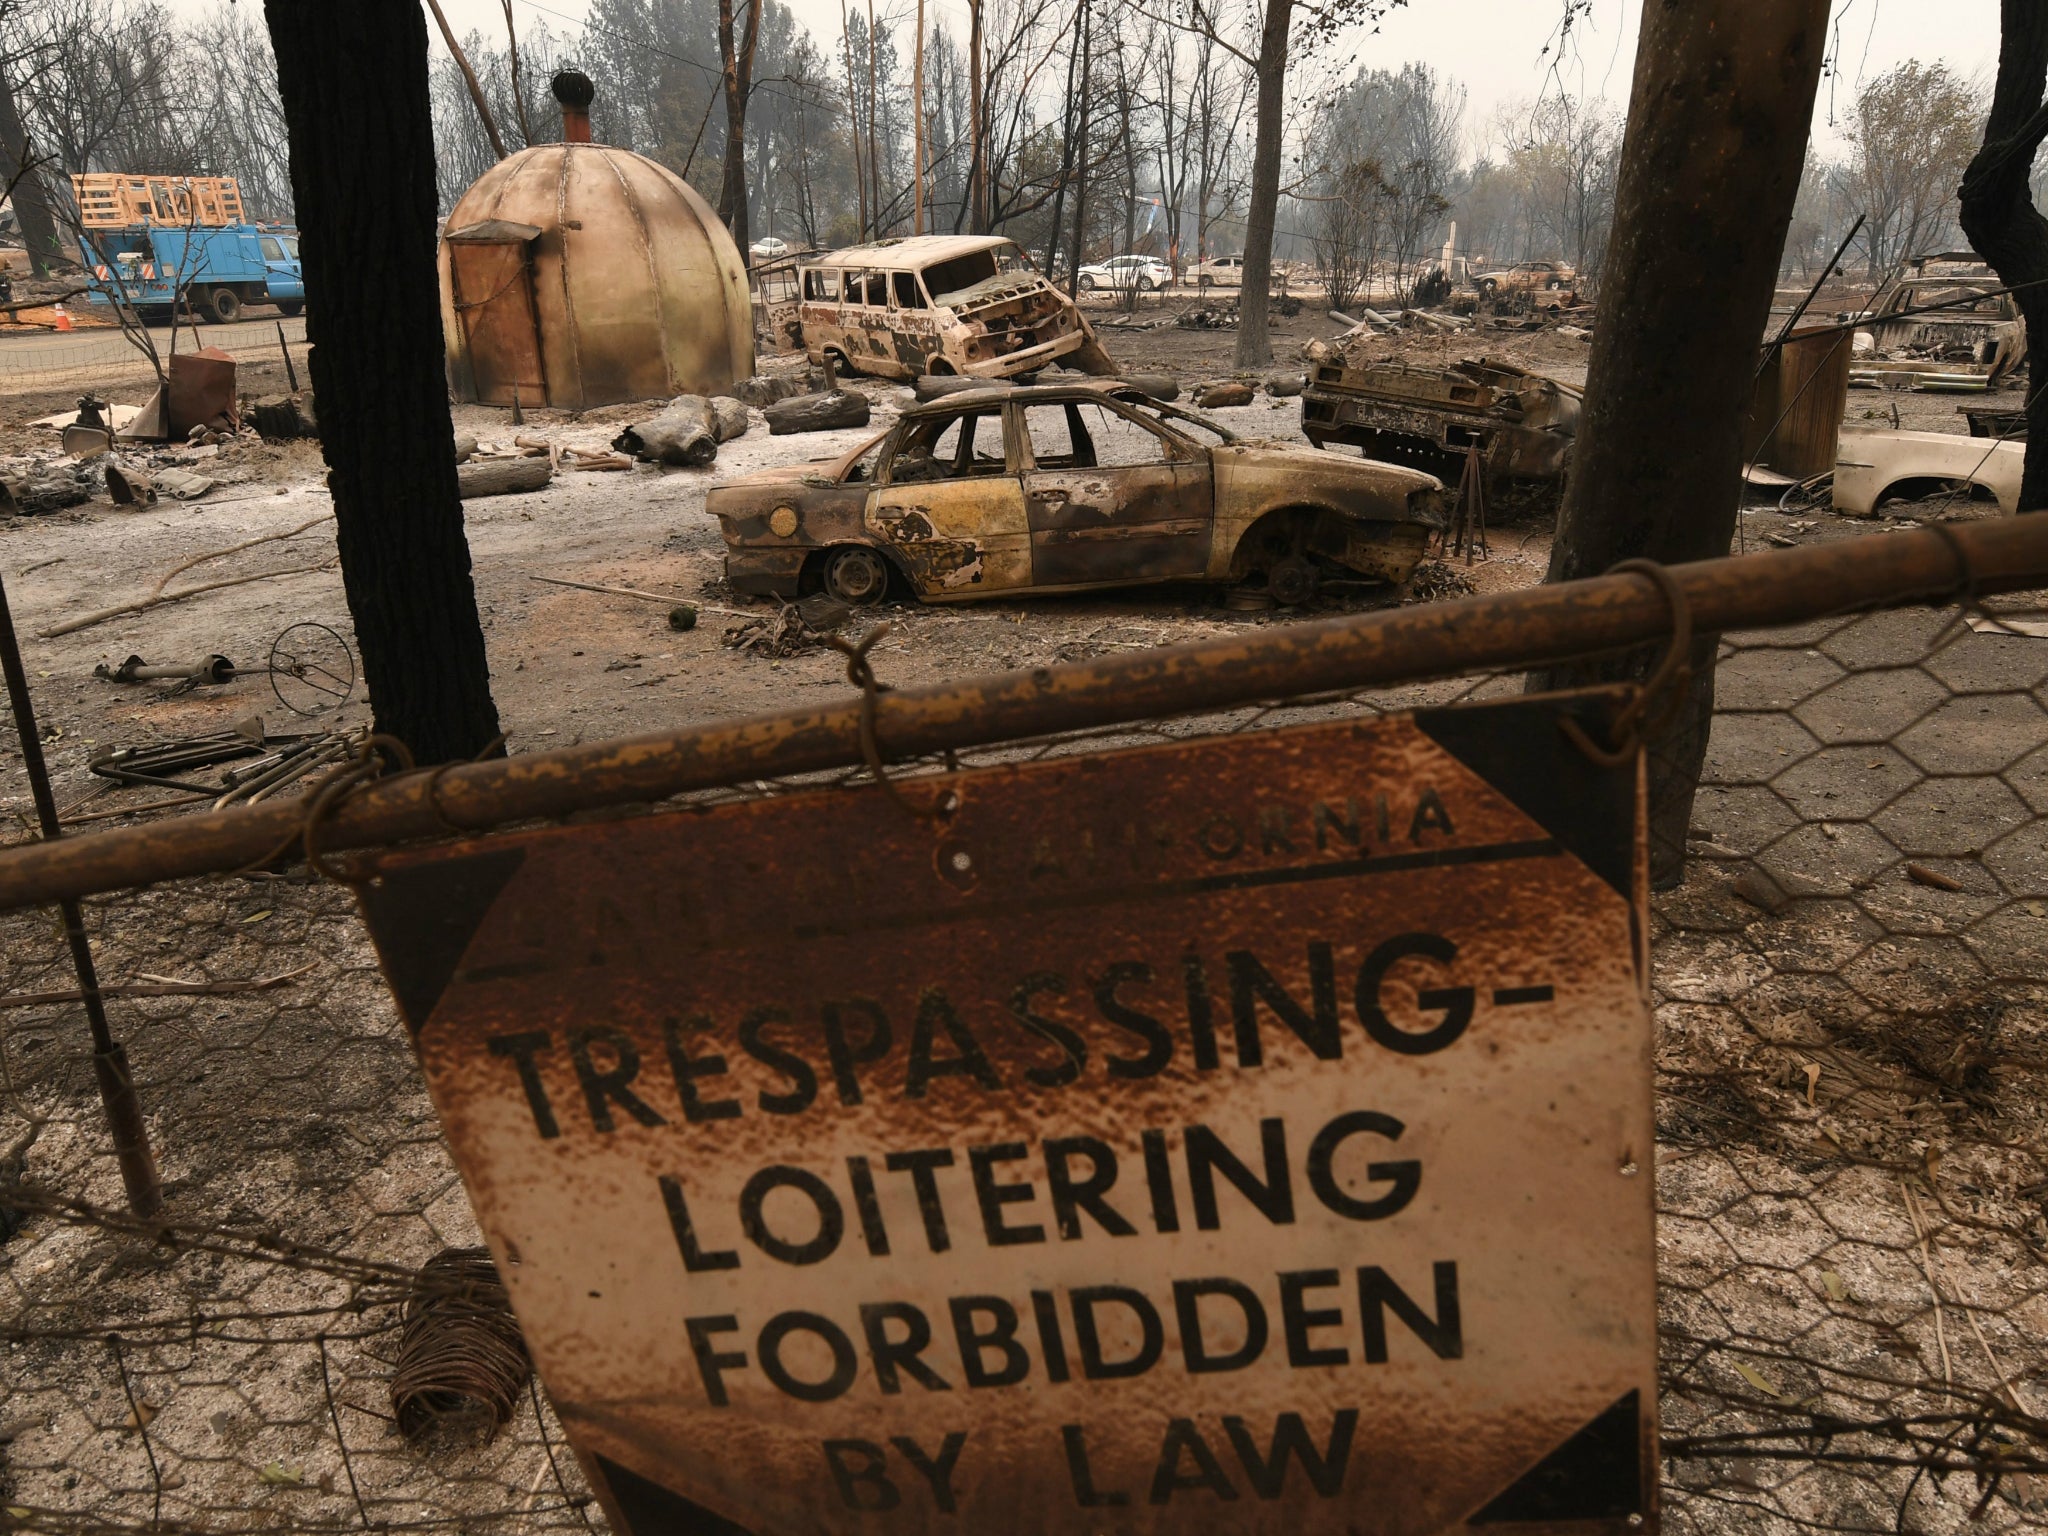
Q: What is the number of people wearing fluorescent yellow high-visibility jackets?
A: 0